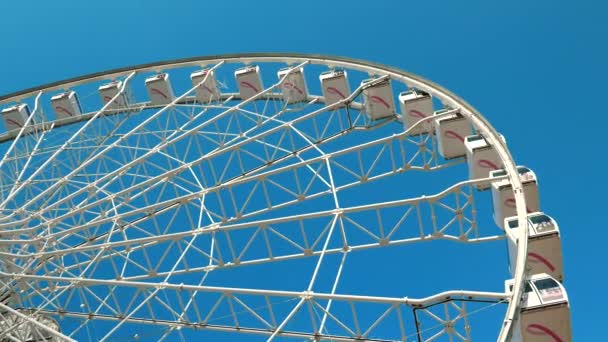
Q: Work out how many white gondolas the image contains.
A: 15